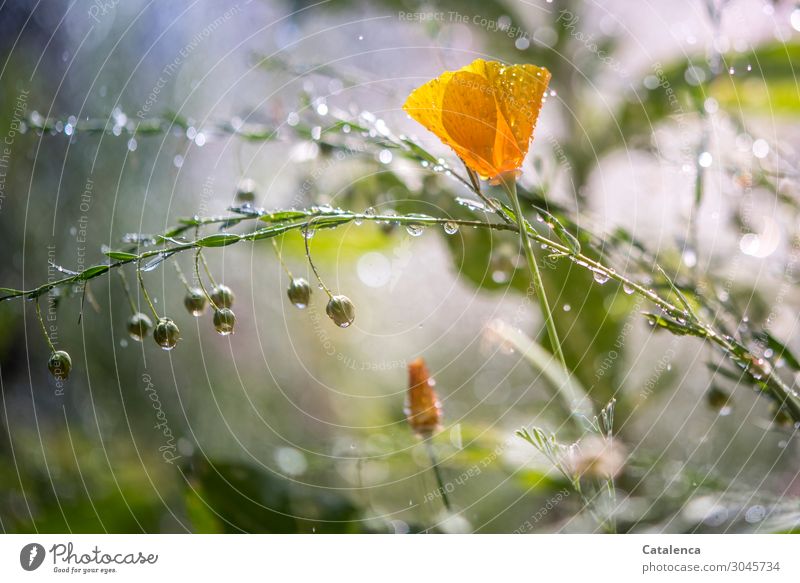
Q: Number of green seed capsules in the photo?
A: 8